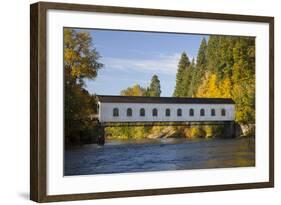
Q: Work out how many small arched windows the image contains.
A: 10